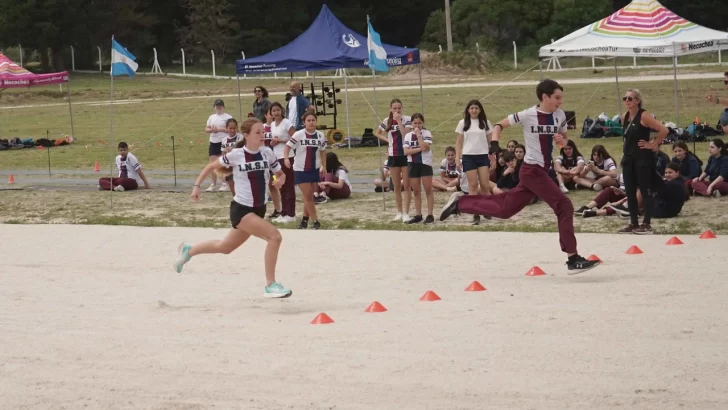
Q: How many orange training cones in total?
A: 11